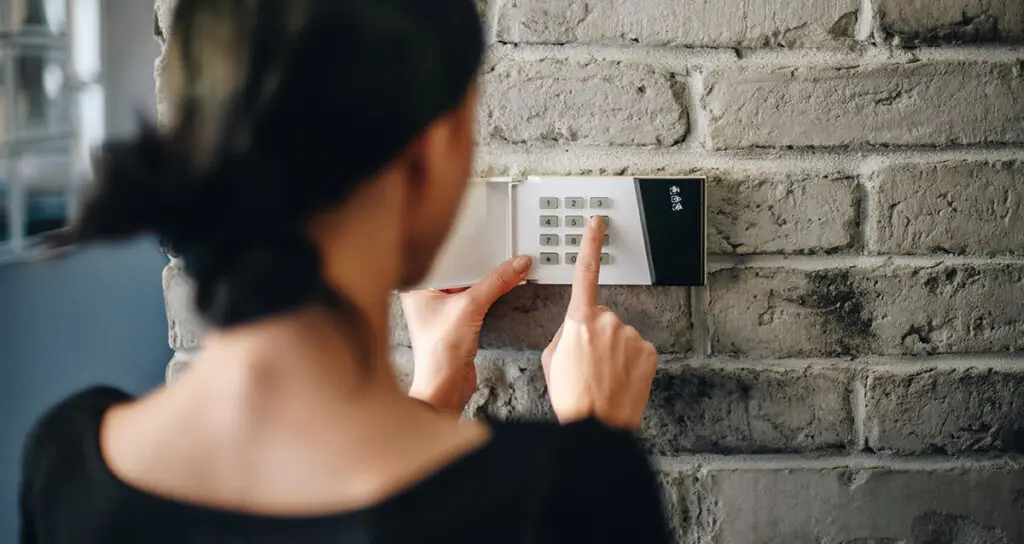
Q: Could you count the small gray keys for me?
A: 12